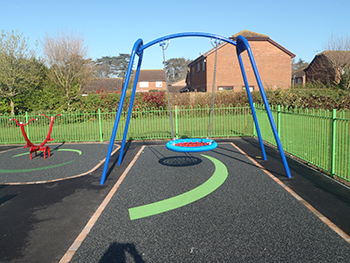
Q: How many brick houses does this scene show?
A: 3